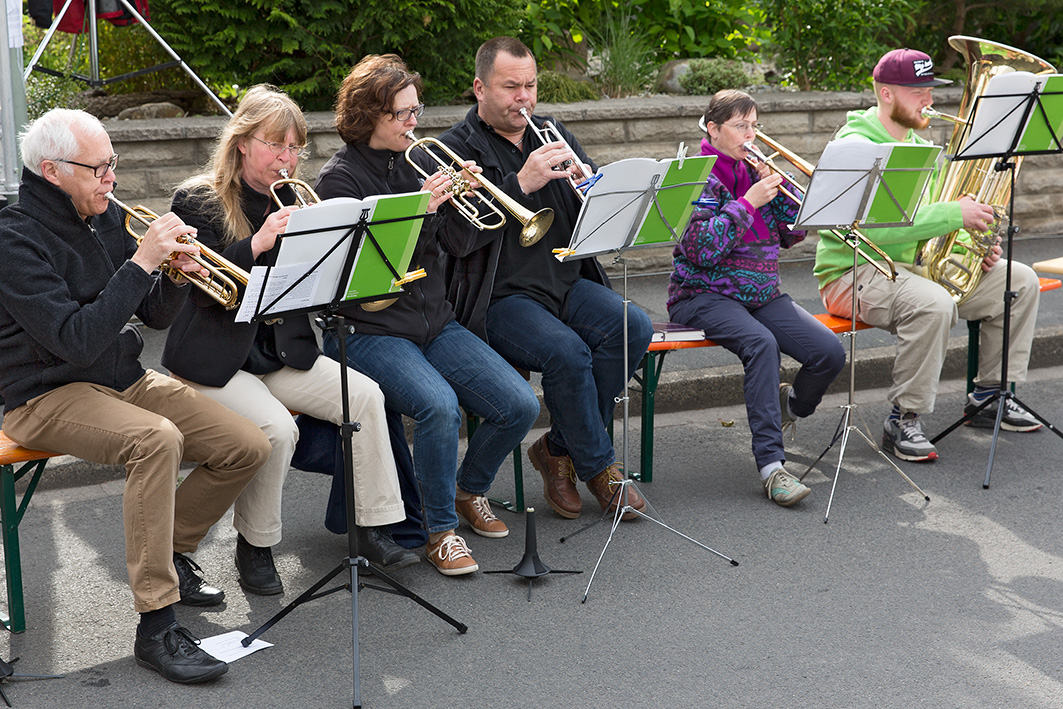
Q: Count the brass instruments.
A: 6